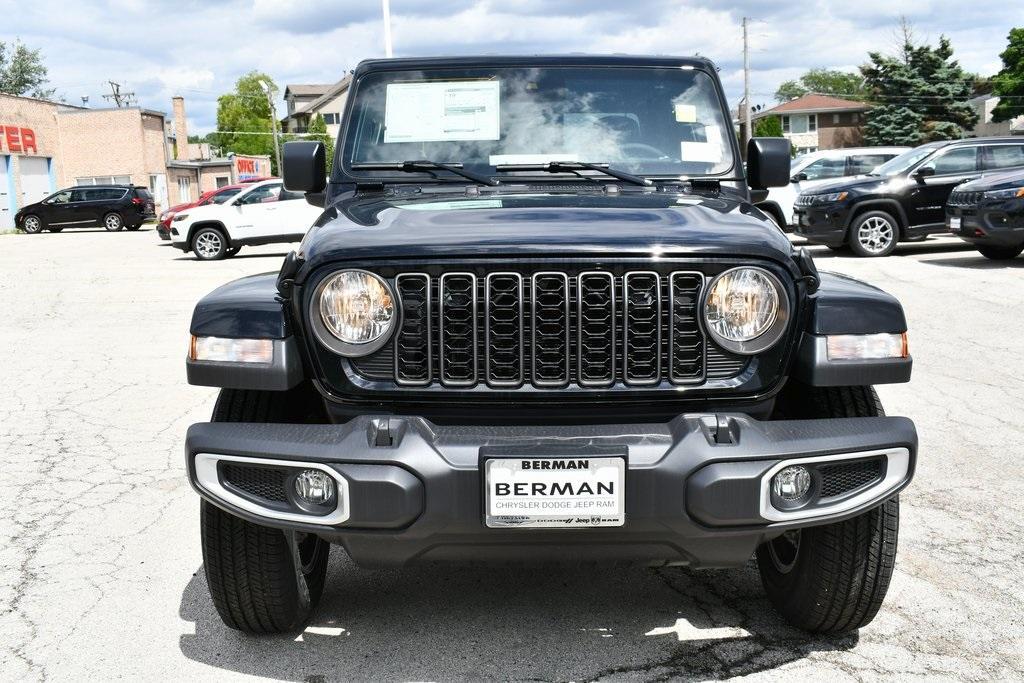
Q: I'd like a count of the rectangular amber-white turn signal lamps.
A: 2